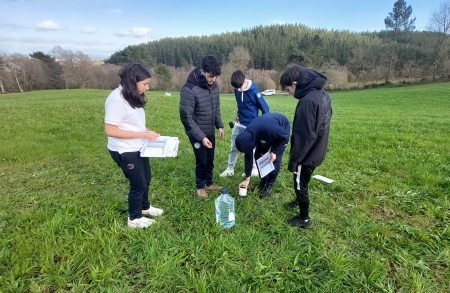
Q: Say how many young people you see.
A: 5